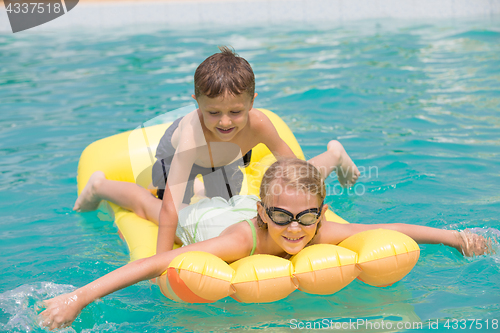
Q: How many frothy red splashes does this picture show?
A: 0